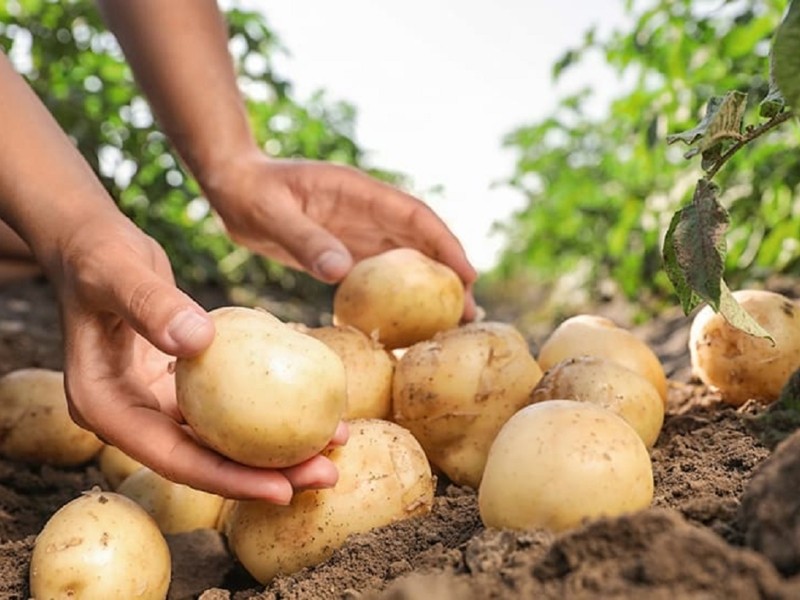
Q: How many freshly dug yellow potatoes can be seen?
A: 13